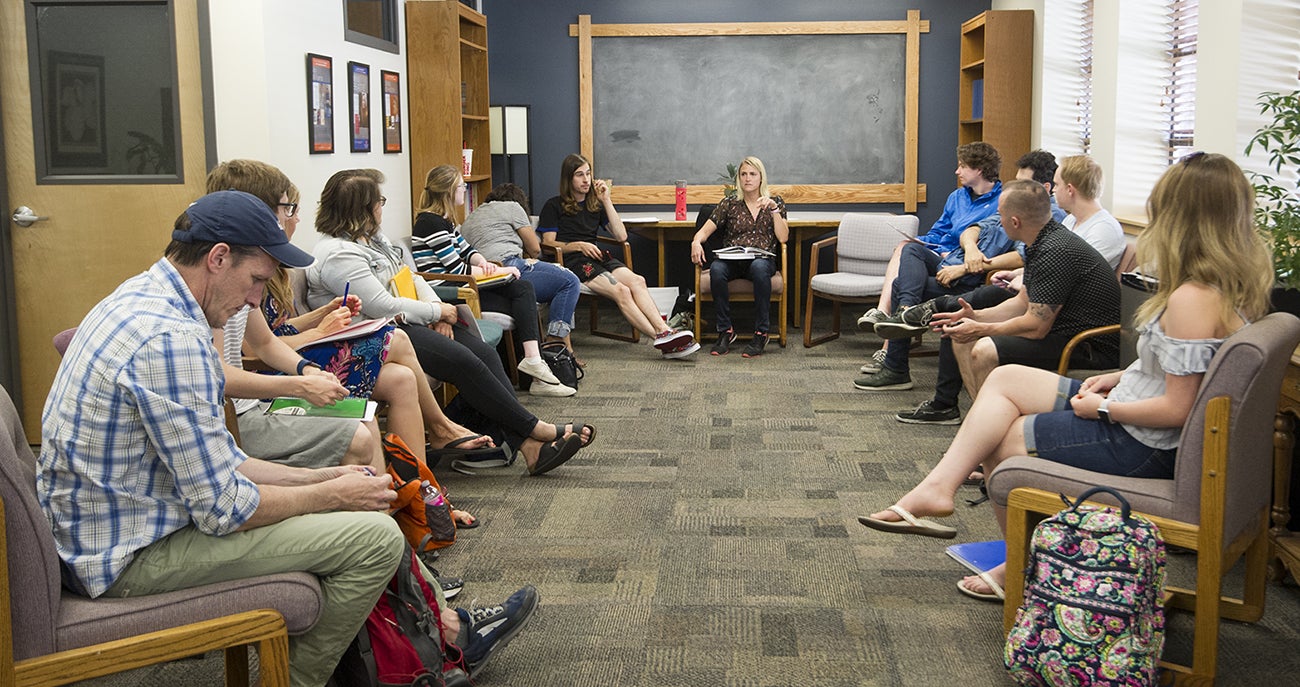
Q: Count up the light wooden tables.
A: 1